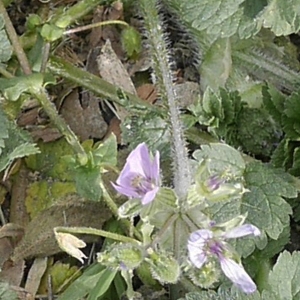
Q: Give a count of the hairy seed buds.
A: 3